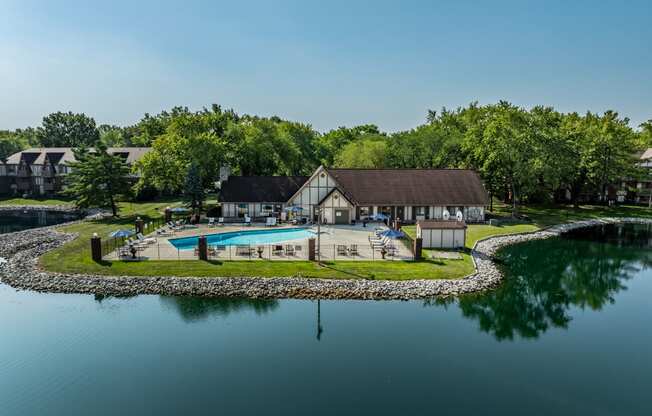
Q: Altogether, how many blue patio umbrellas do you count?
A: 5